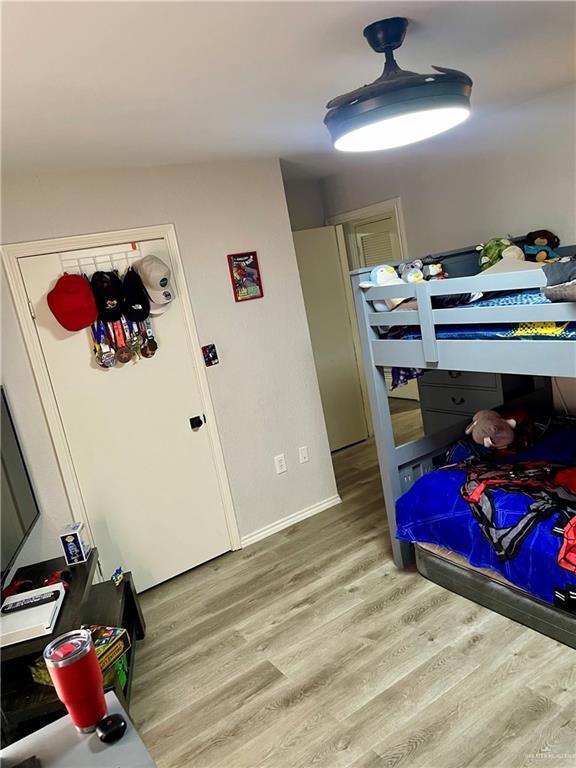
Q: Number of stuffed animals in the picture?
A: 7